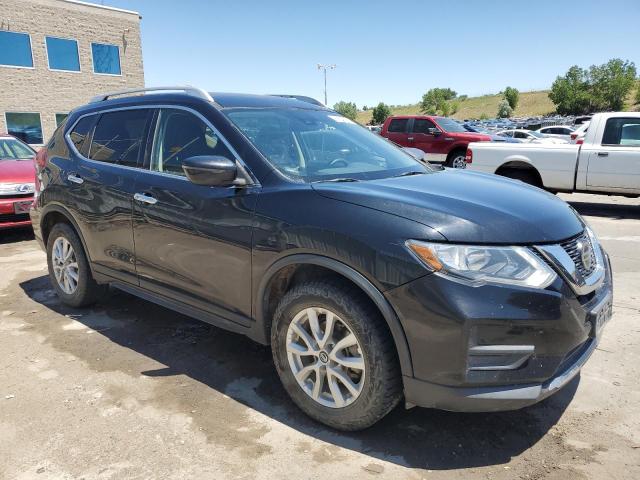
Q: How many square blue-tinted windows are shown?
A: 3